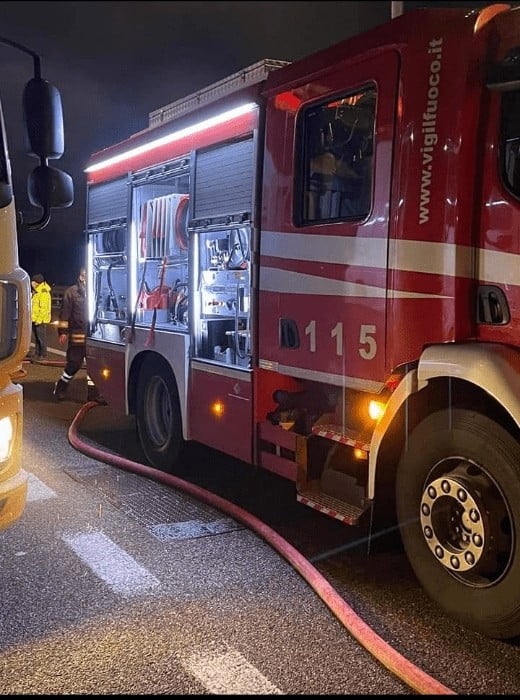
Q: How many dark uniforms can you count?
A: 1